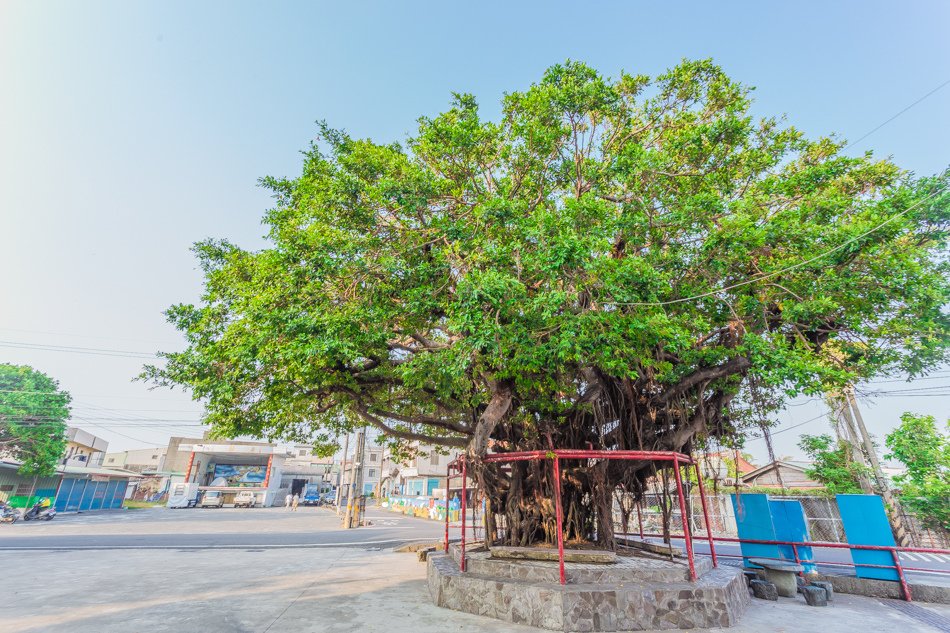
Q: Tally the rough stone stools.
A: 5